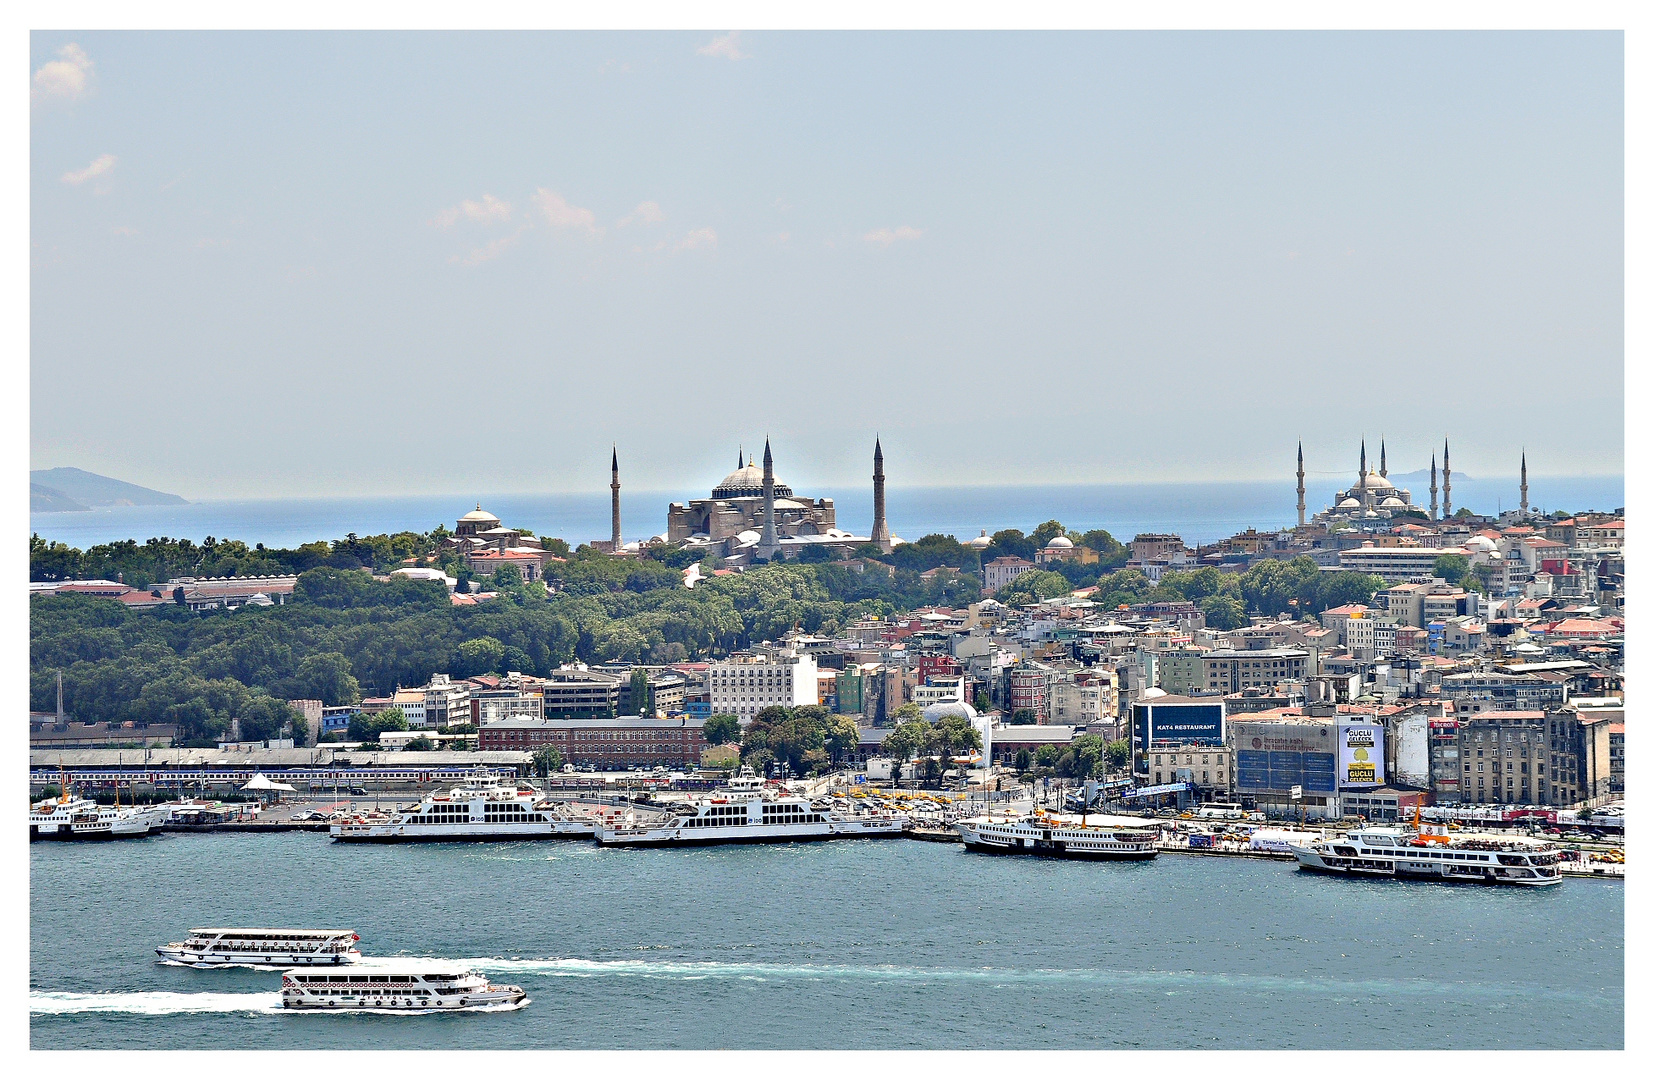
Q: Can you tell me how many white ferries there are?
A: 7